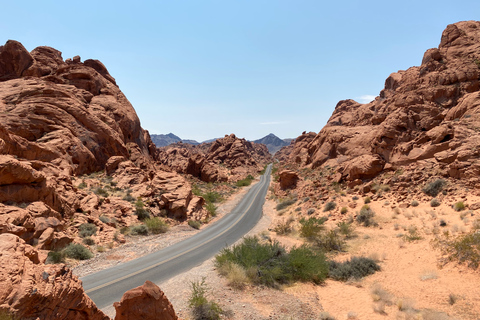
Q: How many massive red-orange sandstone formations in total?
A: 2